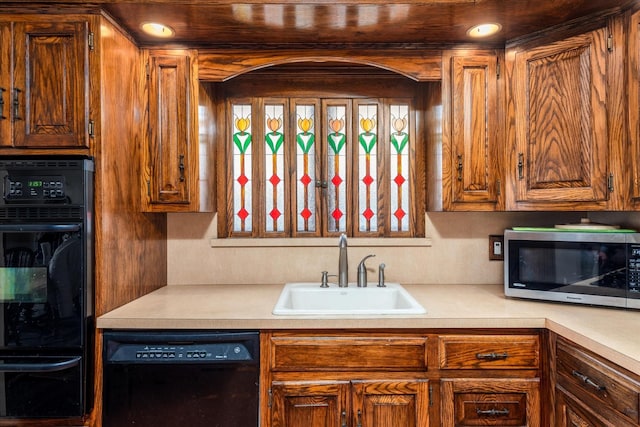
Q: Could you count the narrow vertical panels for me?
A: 6